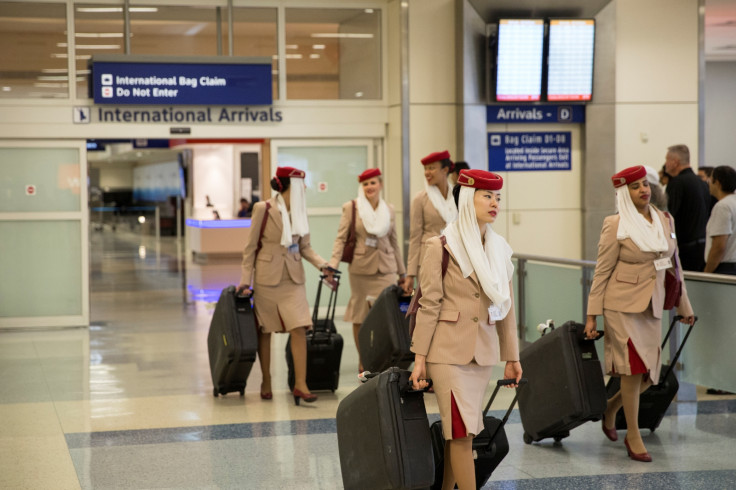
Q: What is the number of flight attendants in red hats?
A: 5